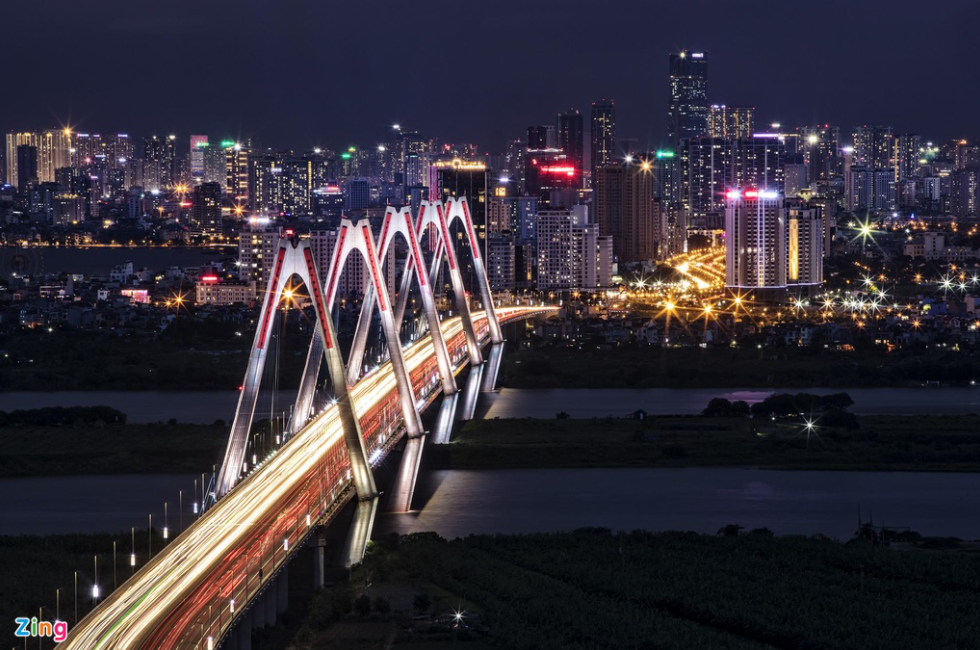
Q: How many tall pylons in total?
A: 5